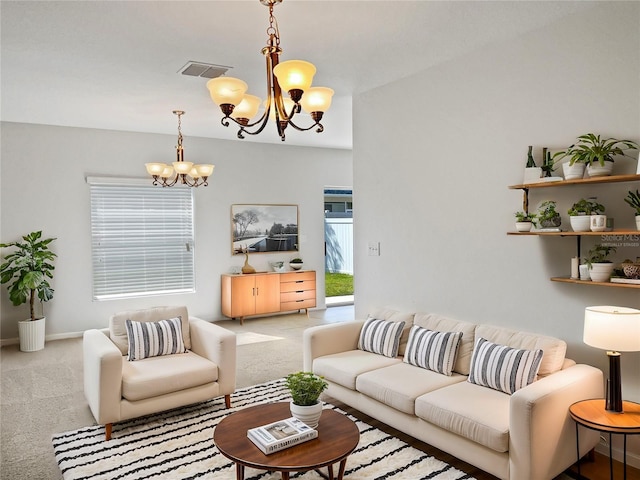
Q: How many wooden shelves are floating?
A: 3